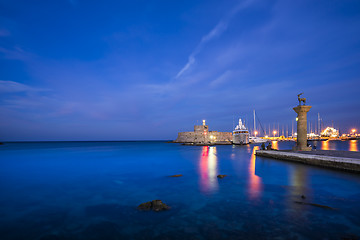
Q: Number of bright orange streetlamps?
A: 3